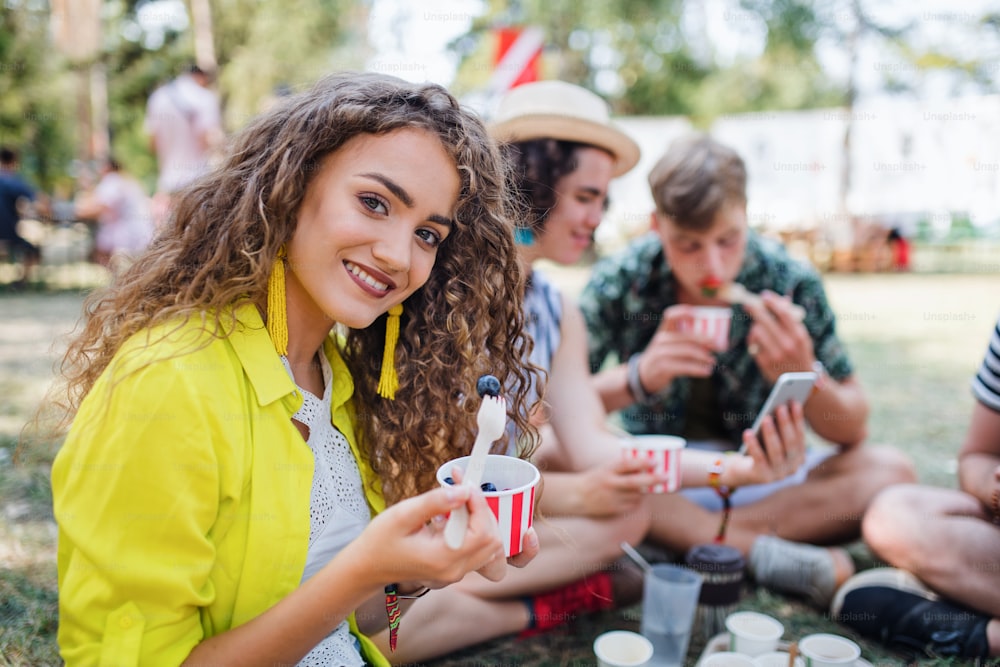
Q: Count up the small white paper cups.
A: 5